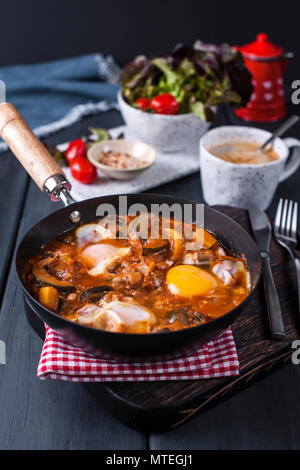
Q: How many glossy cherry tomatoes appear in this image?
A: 4